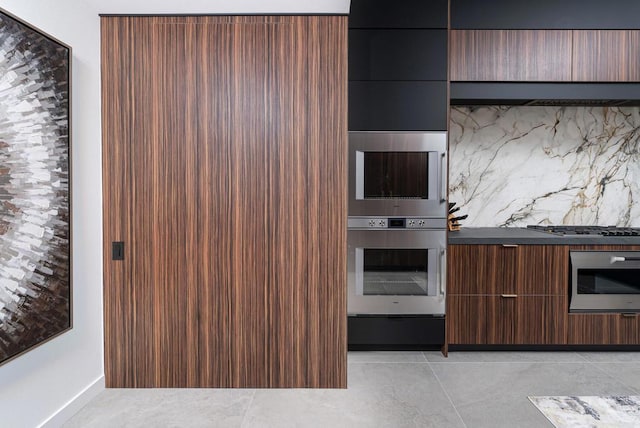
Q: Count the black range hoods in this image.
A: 1